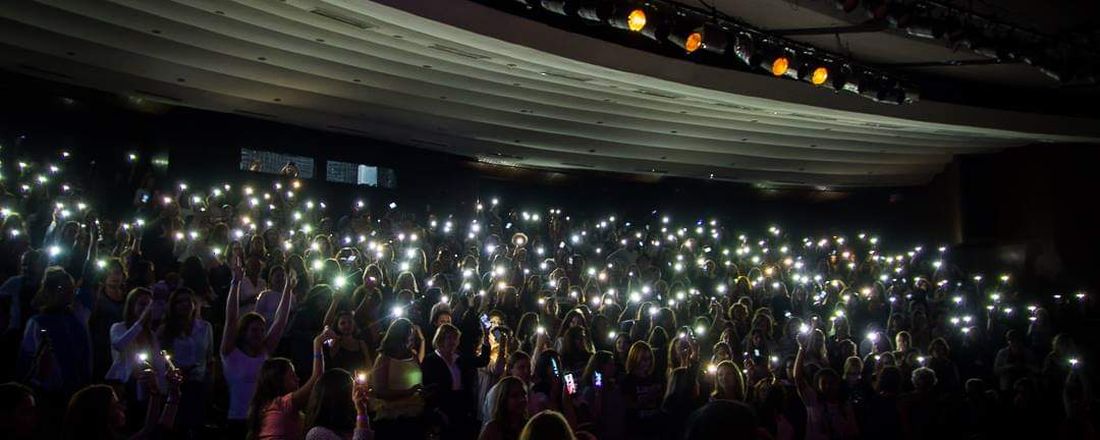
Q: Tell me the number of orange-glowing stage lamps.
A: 4